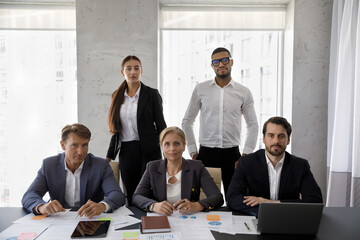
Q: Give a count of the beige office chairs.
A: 2